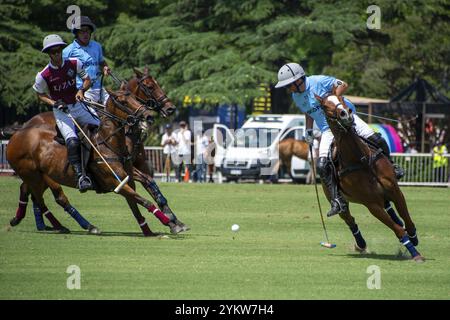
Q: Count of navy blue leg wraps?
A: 7